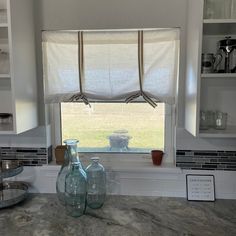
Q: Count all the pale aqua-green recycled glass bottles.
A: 3